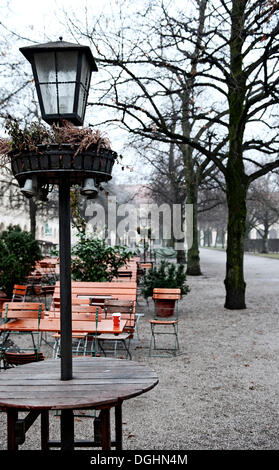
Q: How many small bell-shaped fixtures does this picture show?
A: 2